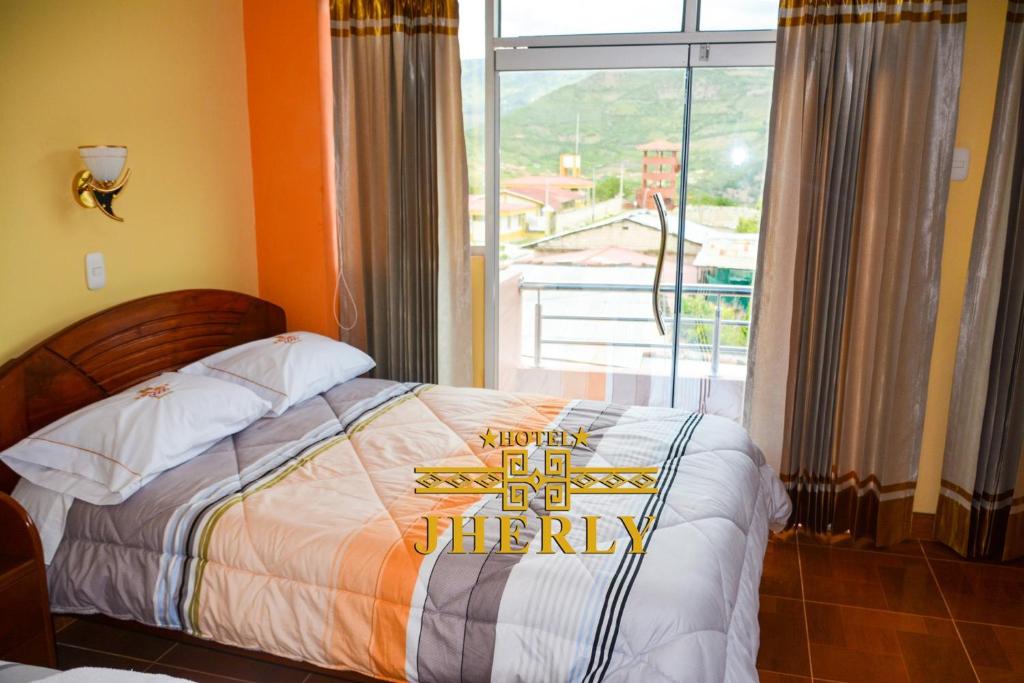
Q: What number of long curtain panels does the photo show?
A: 3